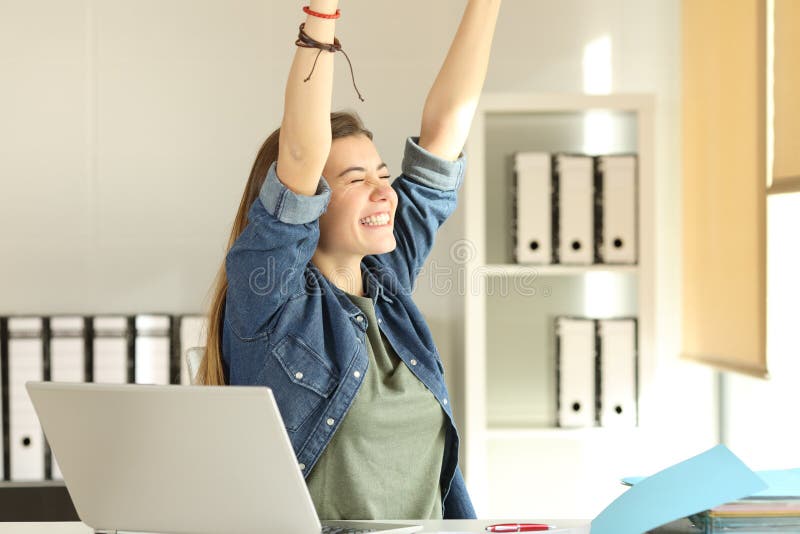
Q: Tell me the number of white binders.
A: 10